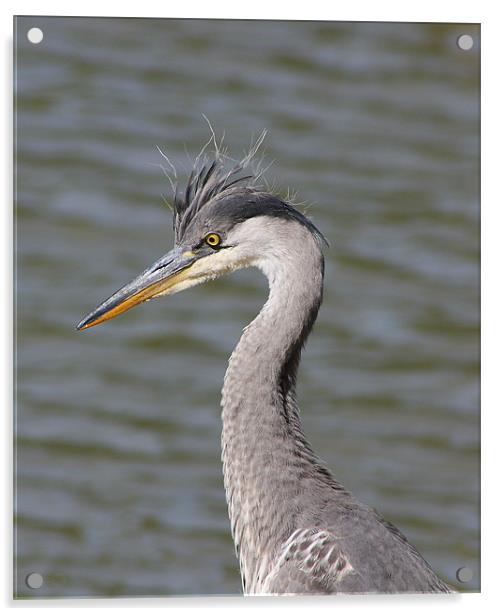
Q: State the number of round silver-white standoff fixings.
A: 4